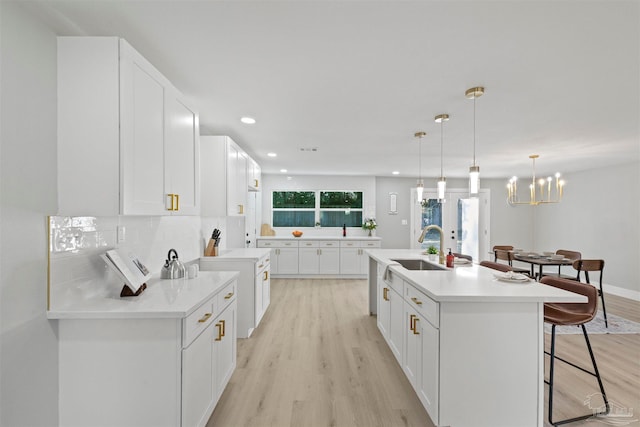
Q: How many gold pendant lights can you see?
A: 3